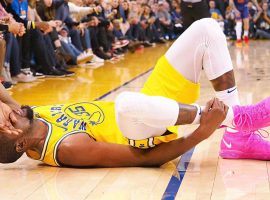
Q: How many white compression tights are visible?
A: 2